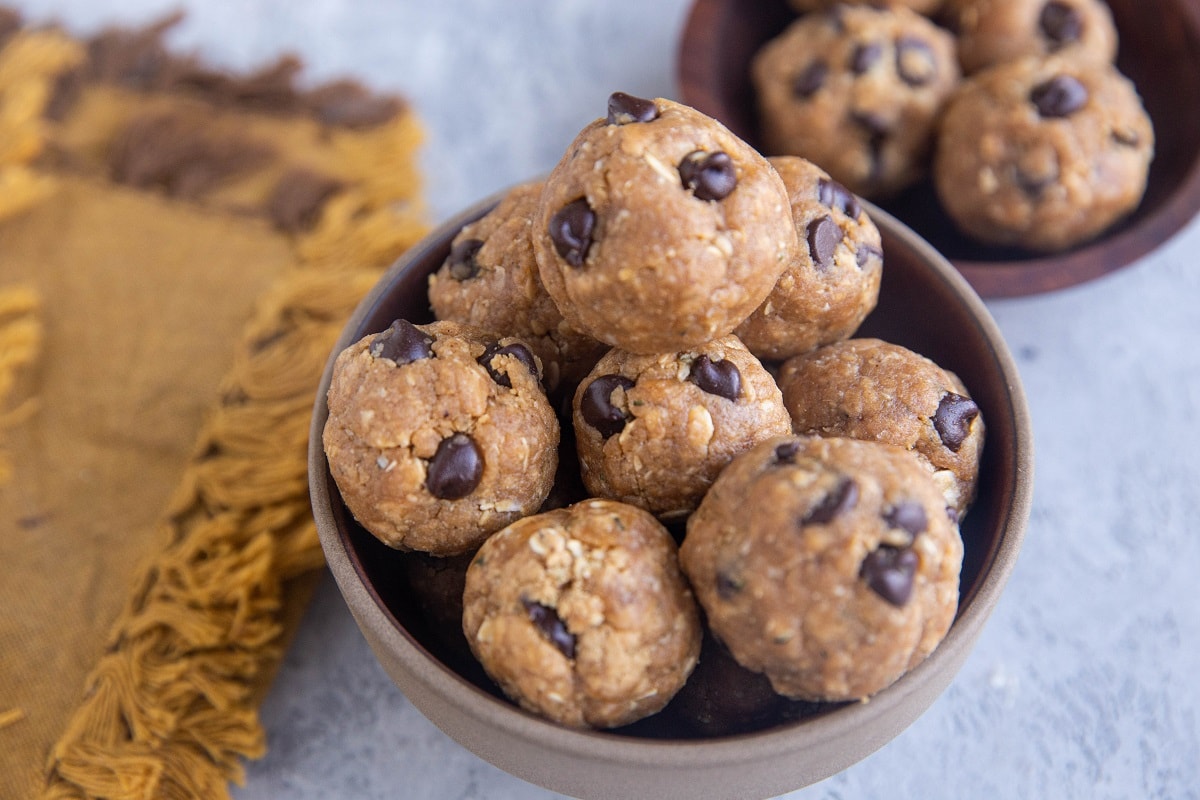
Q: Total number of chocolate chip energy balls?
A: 12